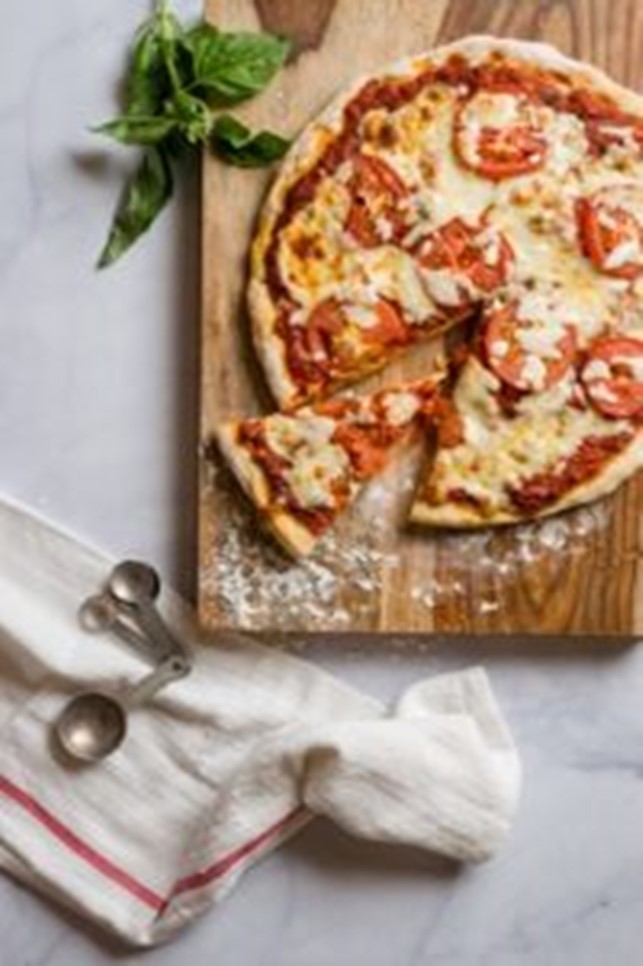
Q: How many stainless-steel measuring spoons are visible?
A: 3